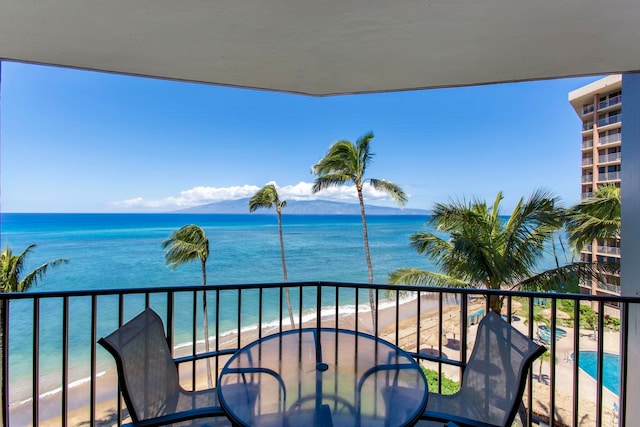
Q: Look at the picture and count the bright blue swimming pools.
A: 1